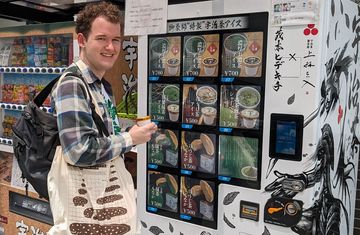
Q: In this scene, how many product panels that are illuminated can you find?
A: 11